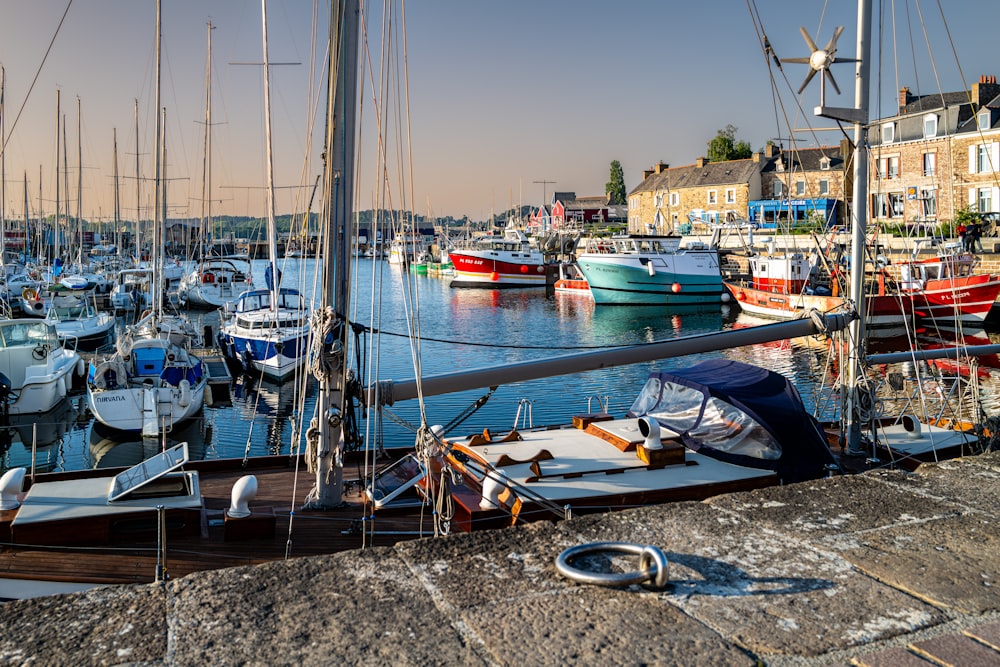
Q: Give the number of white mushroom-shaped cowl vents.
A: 6